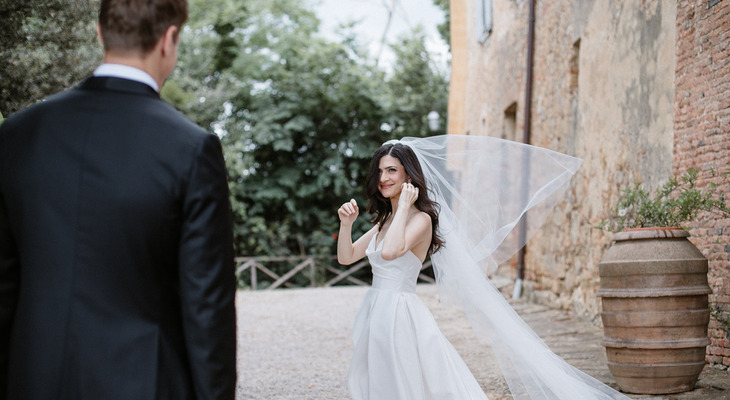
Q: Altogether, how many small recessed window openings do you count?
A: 2